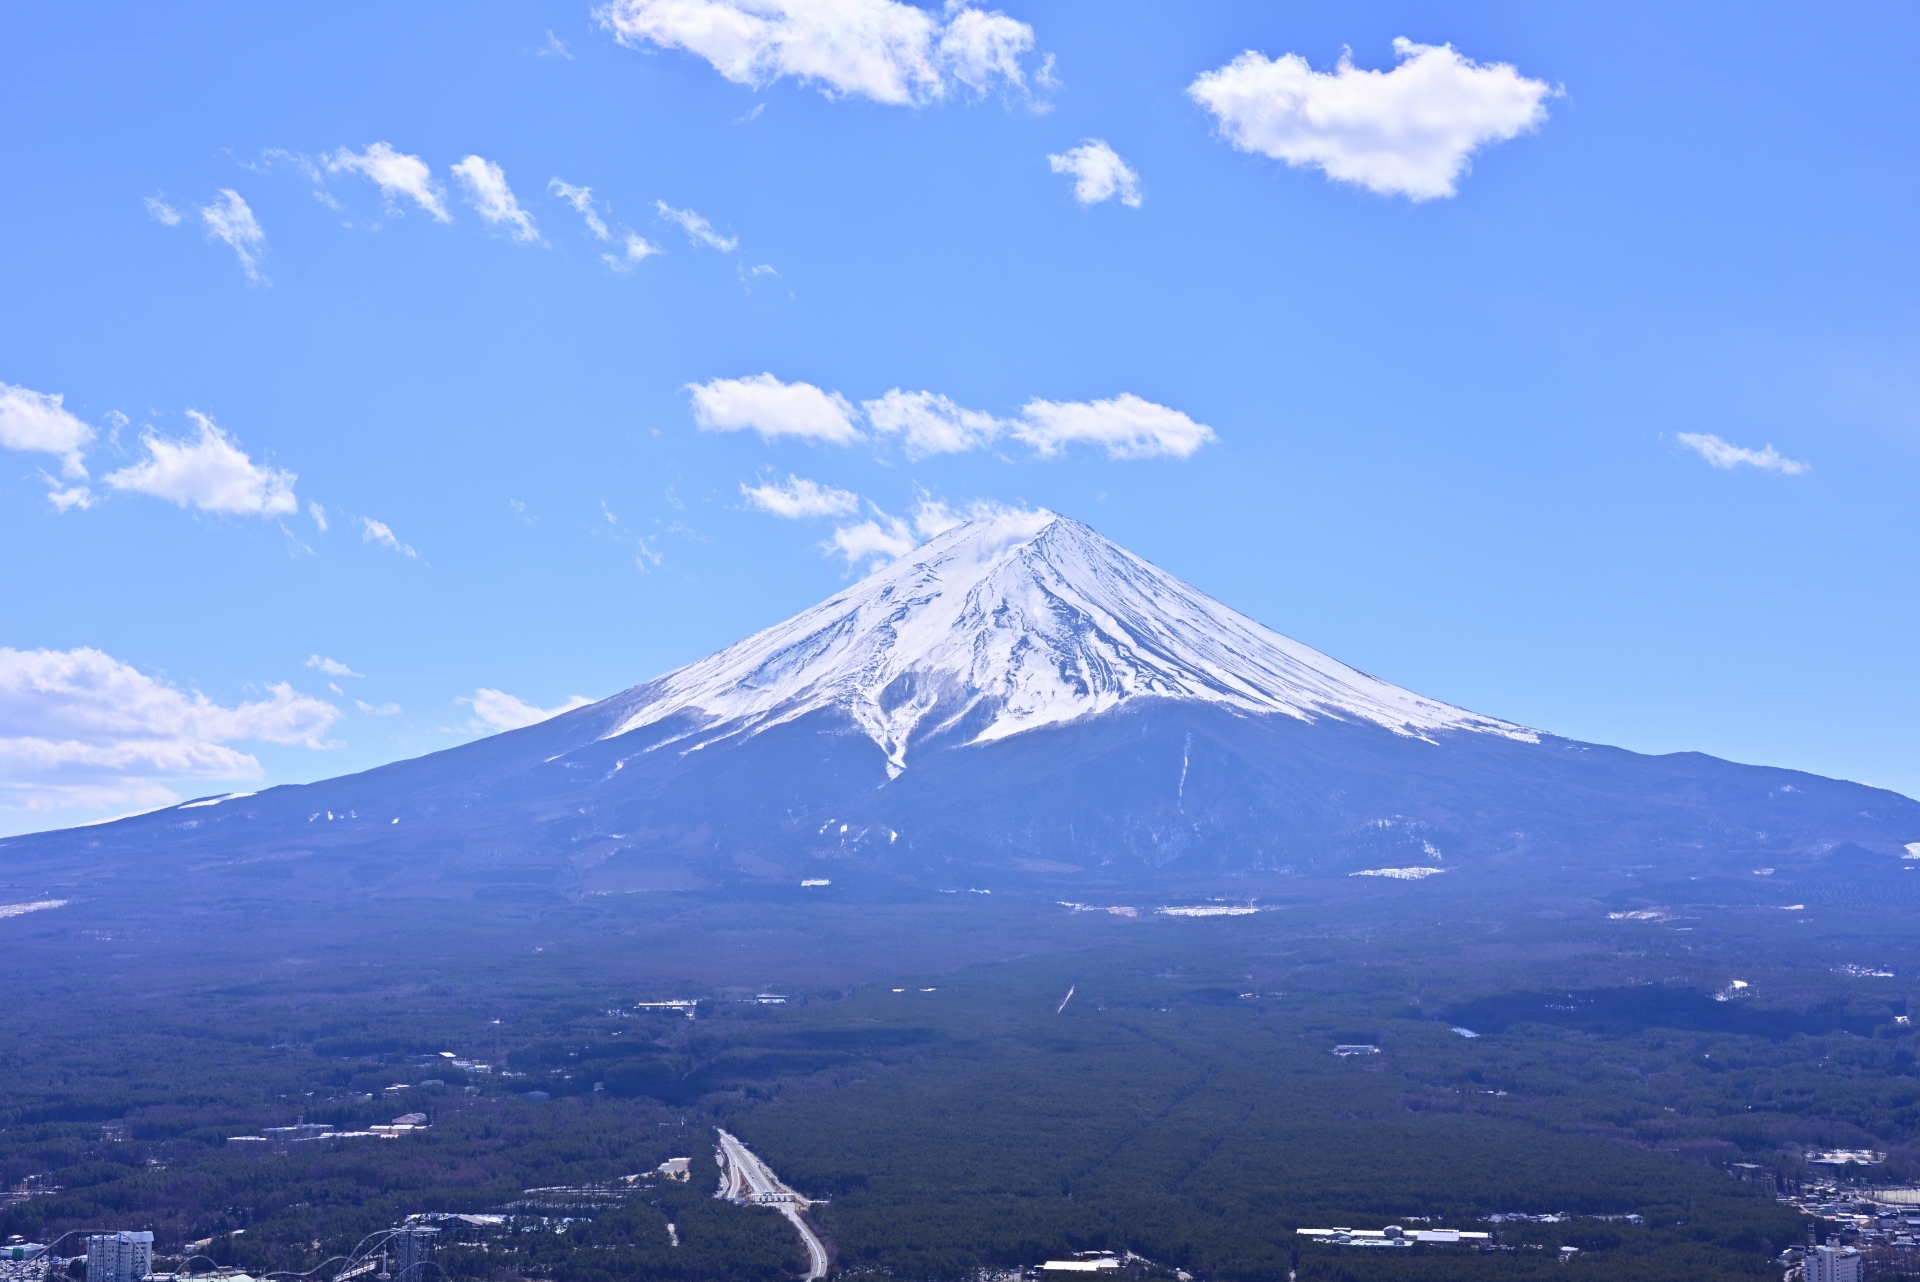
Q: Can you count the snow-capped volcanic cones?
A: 1